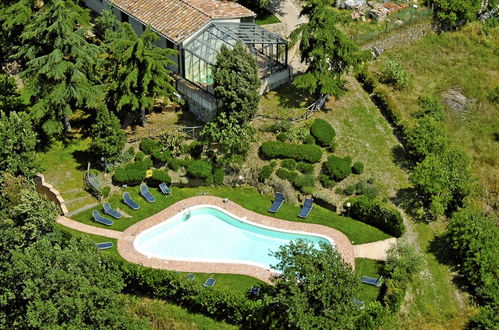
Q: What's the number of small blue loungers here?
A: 13